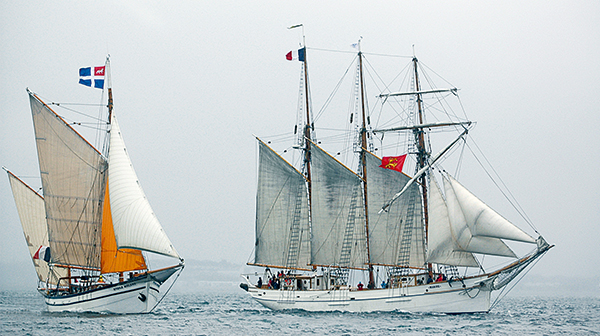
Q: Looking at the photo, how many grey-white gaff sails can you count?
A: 3